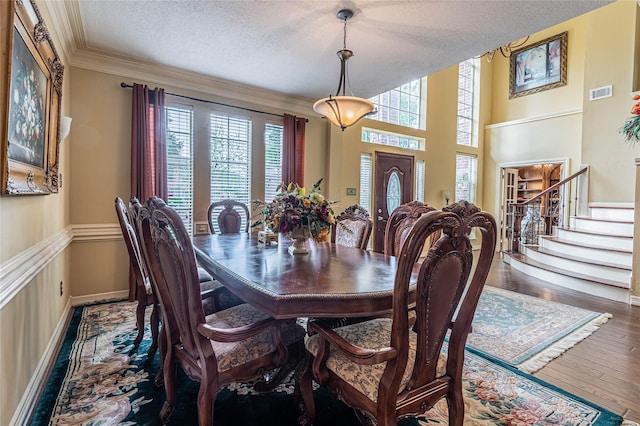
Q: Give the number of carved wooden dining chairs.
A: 7